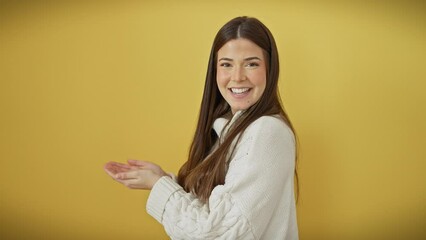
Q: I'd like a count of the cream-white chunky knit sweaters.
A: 1